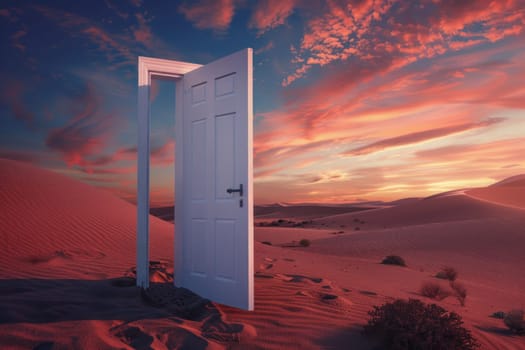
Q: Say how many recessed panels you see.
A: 6